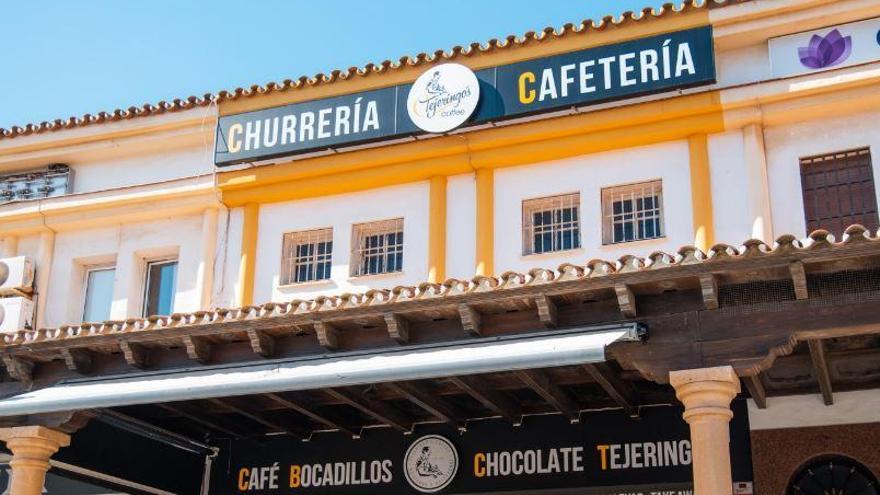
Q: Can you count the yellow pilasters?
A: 4